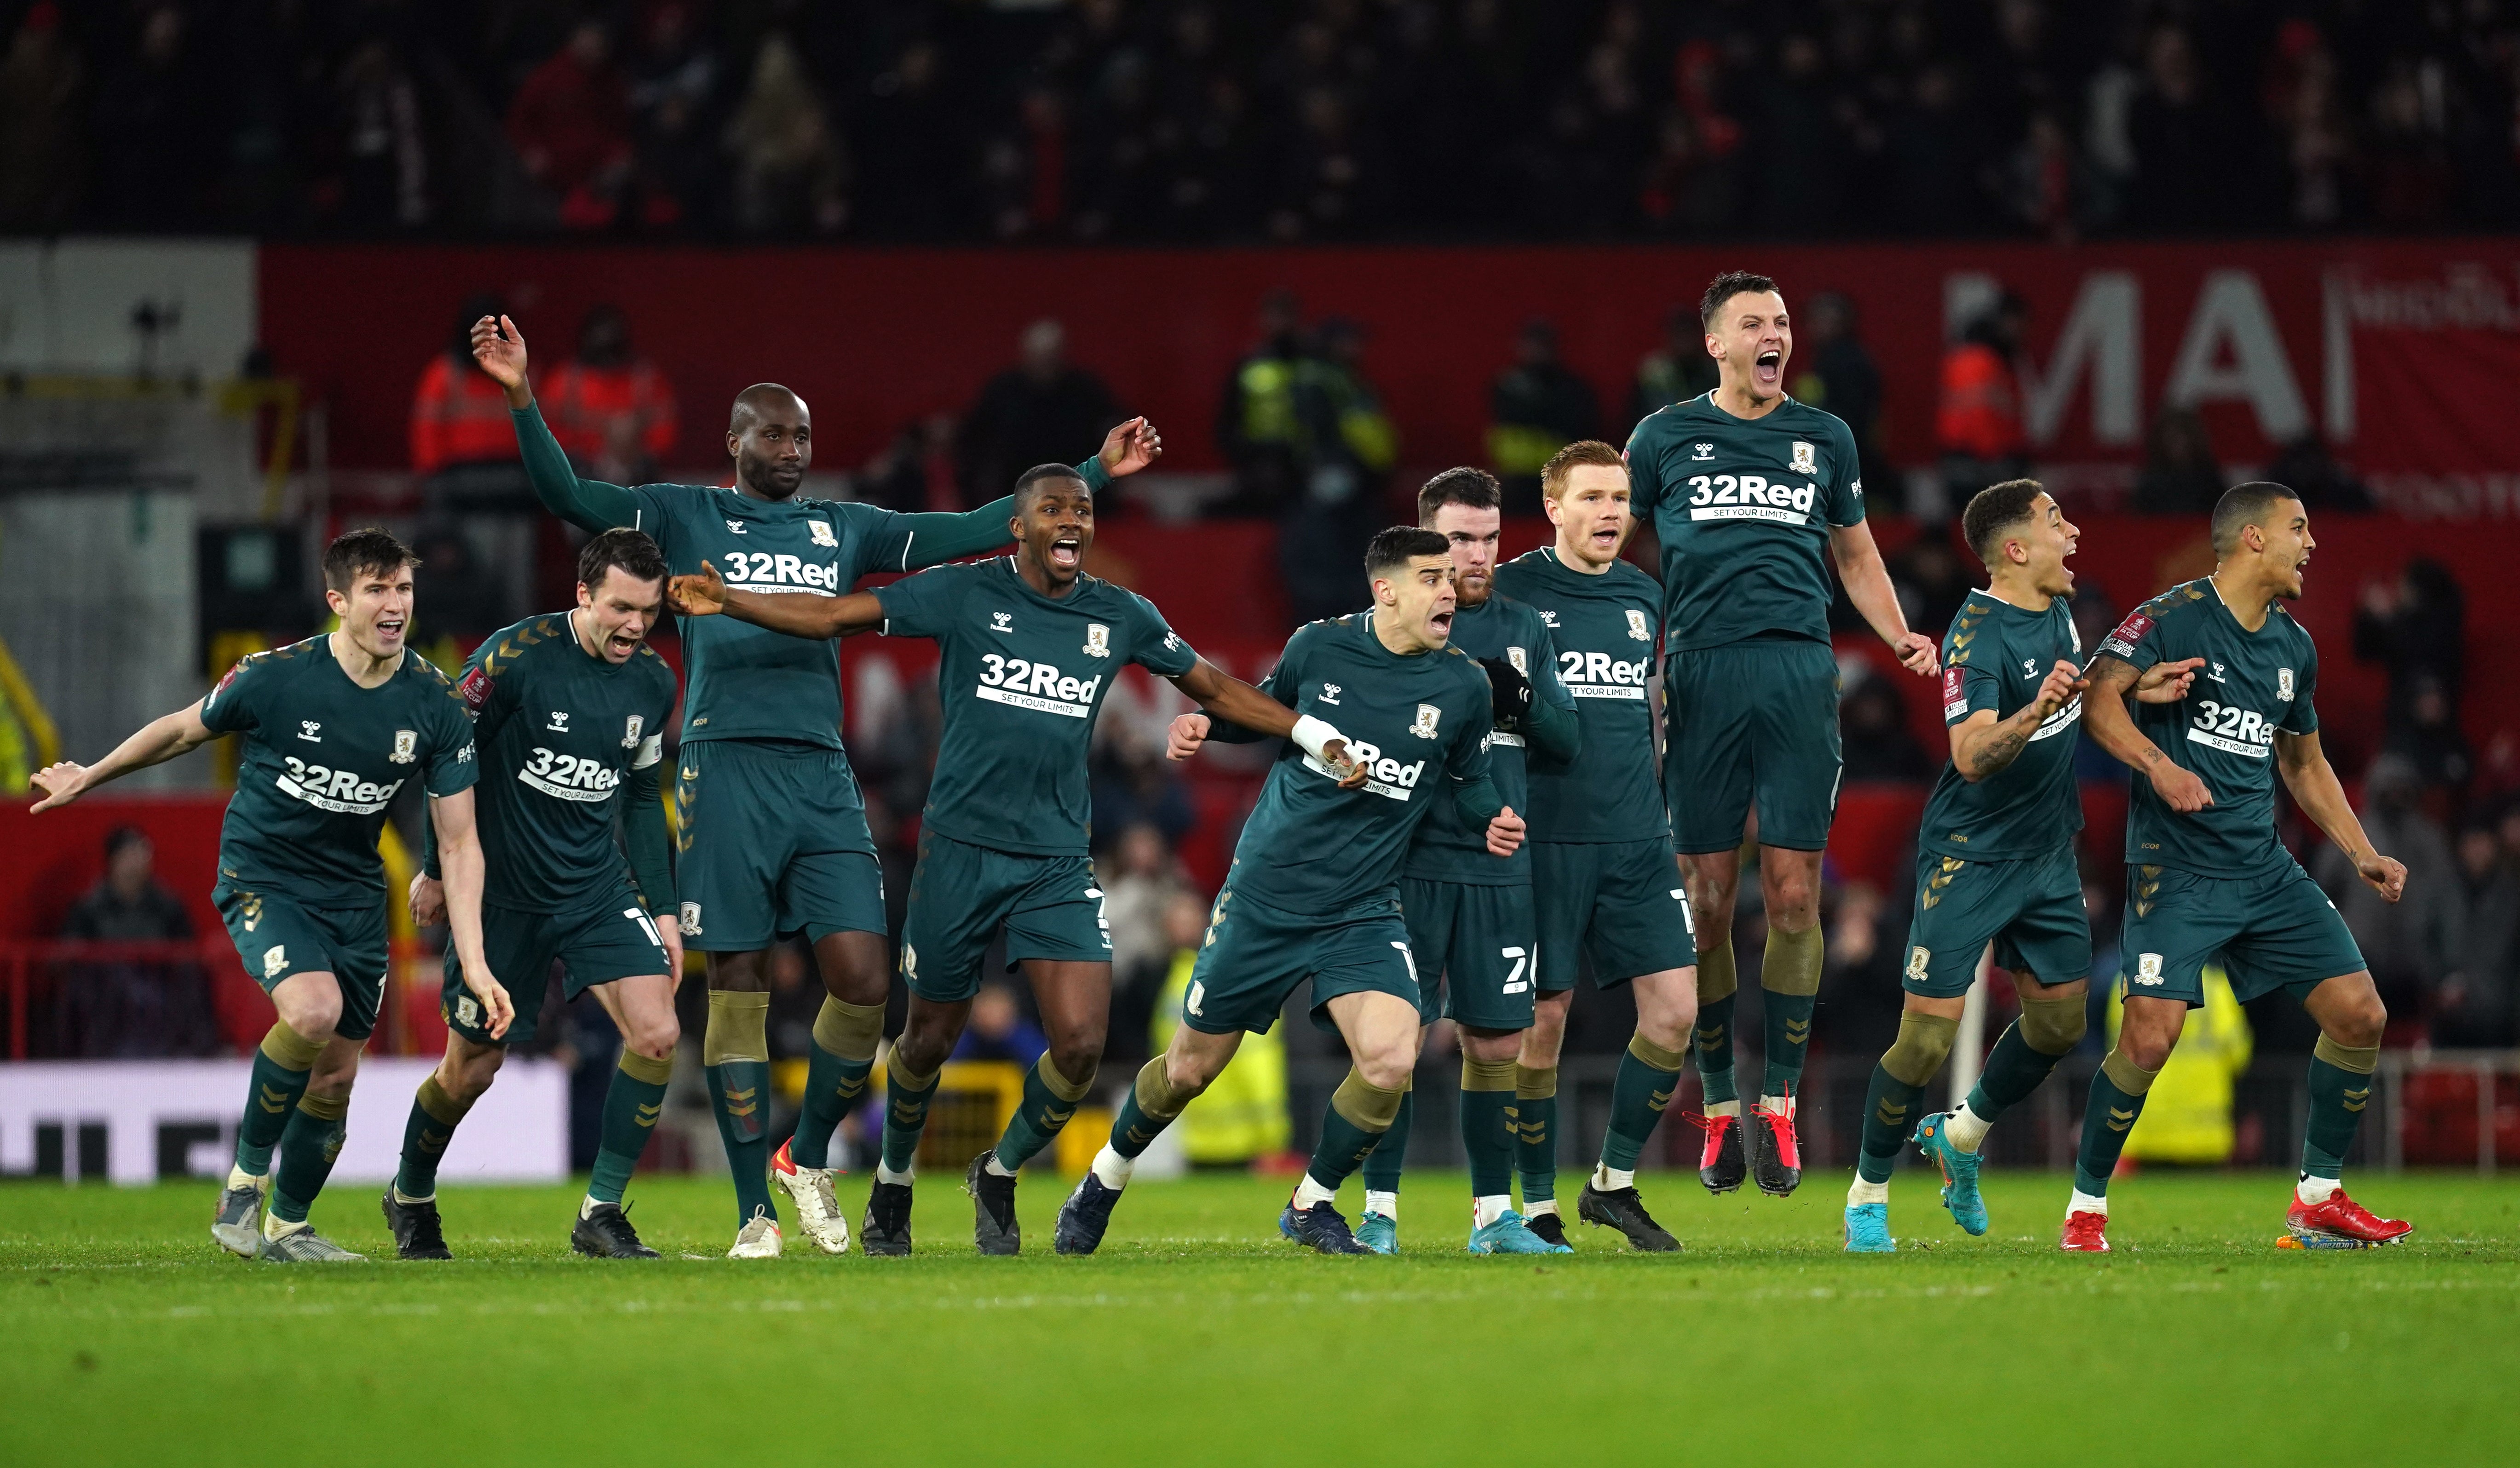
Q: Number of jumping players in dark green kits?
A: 1